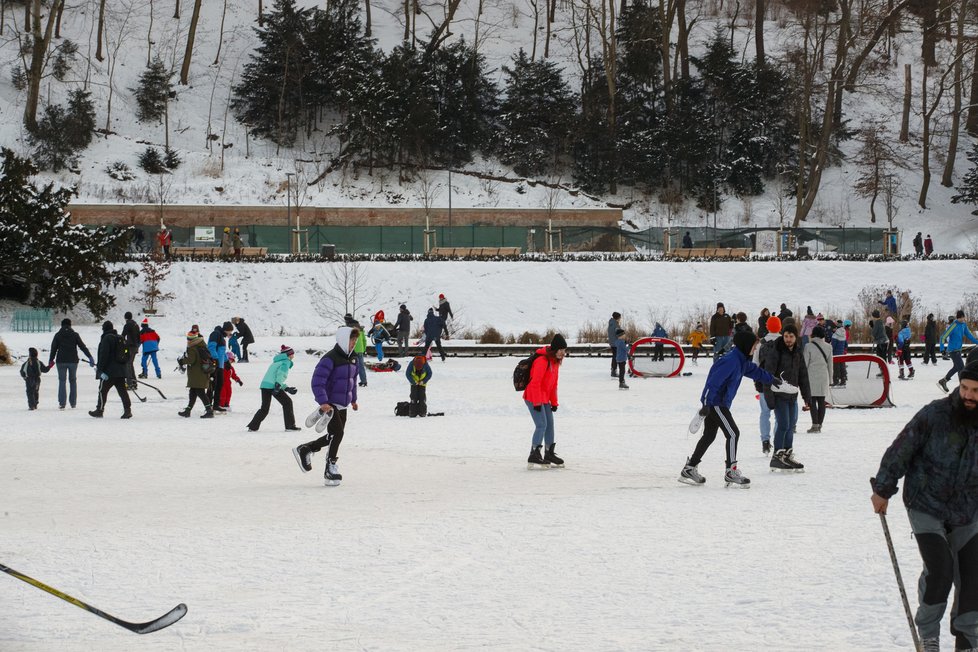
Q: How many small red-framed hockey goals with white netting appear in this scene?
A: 2